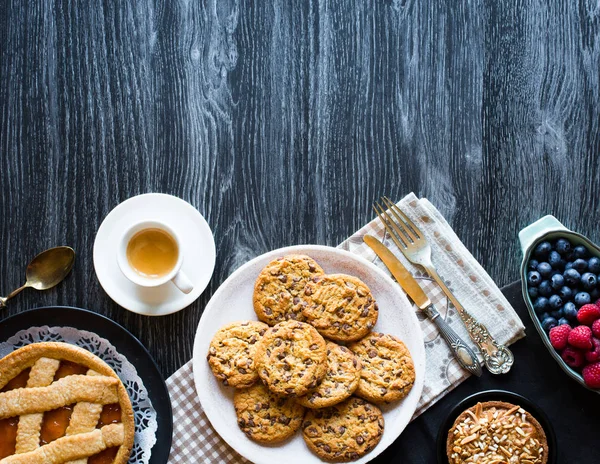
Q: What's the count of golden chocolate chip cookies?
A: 8